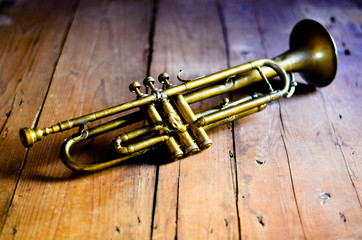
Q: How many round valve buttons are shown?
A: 3